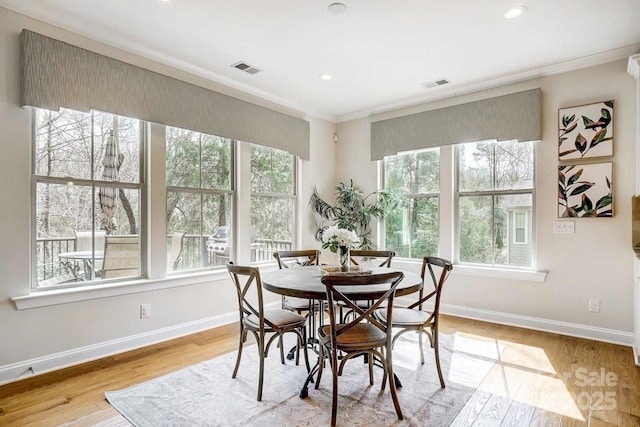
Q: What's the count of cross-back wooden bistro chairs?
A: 5